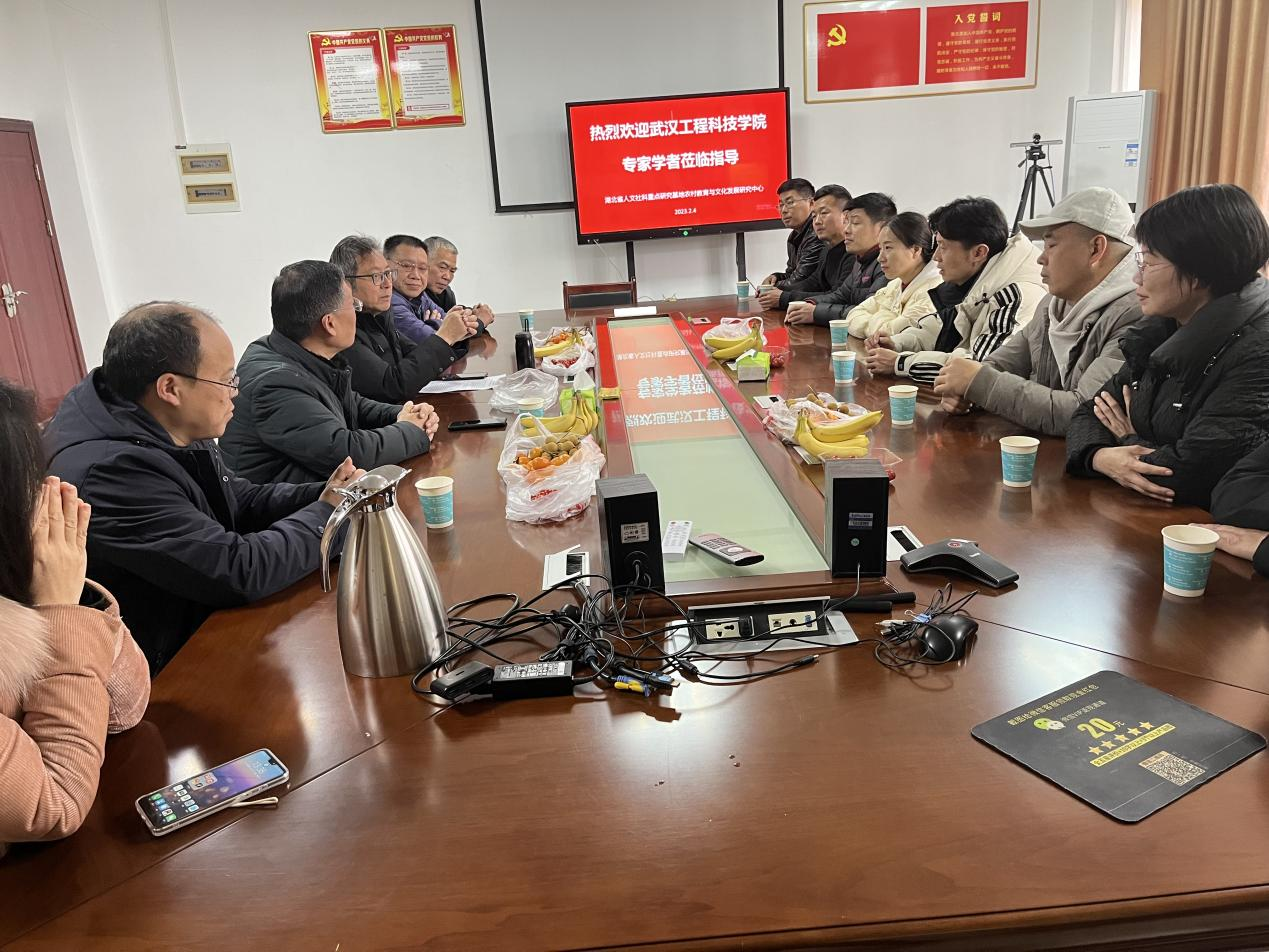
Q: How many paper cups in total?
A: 11